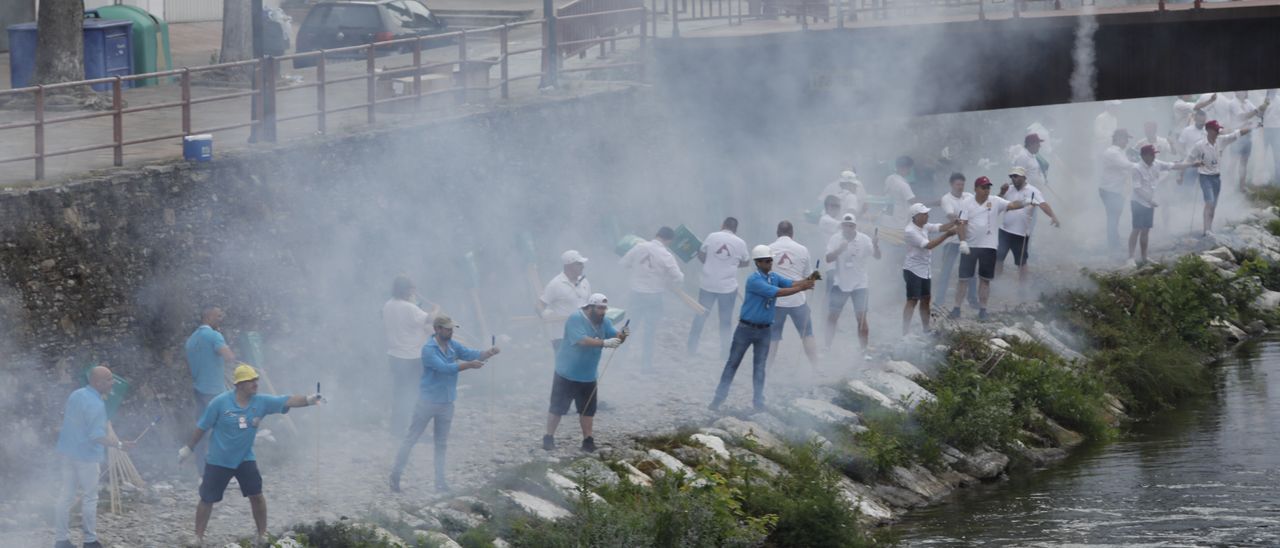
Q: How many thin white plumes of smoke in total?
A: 1